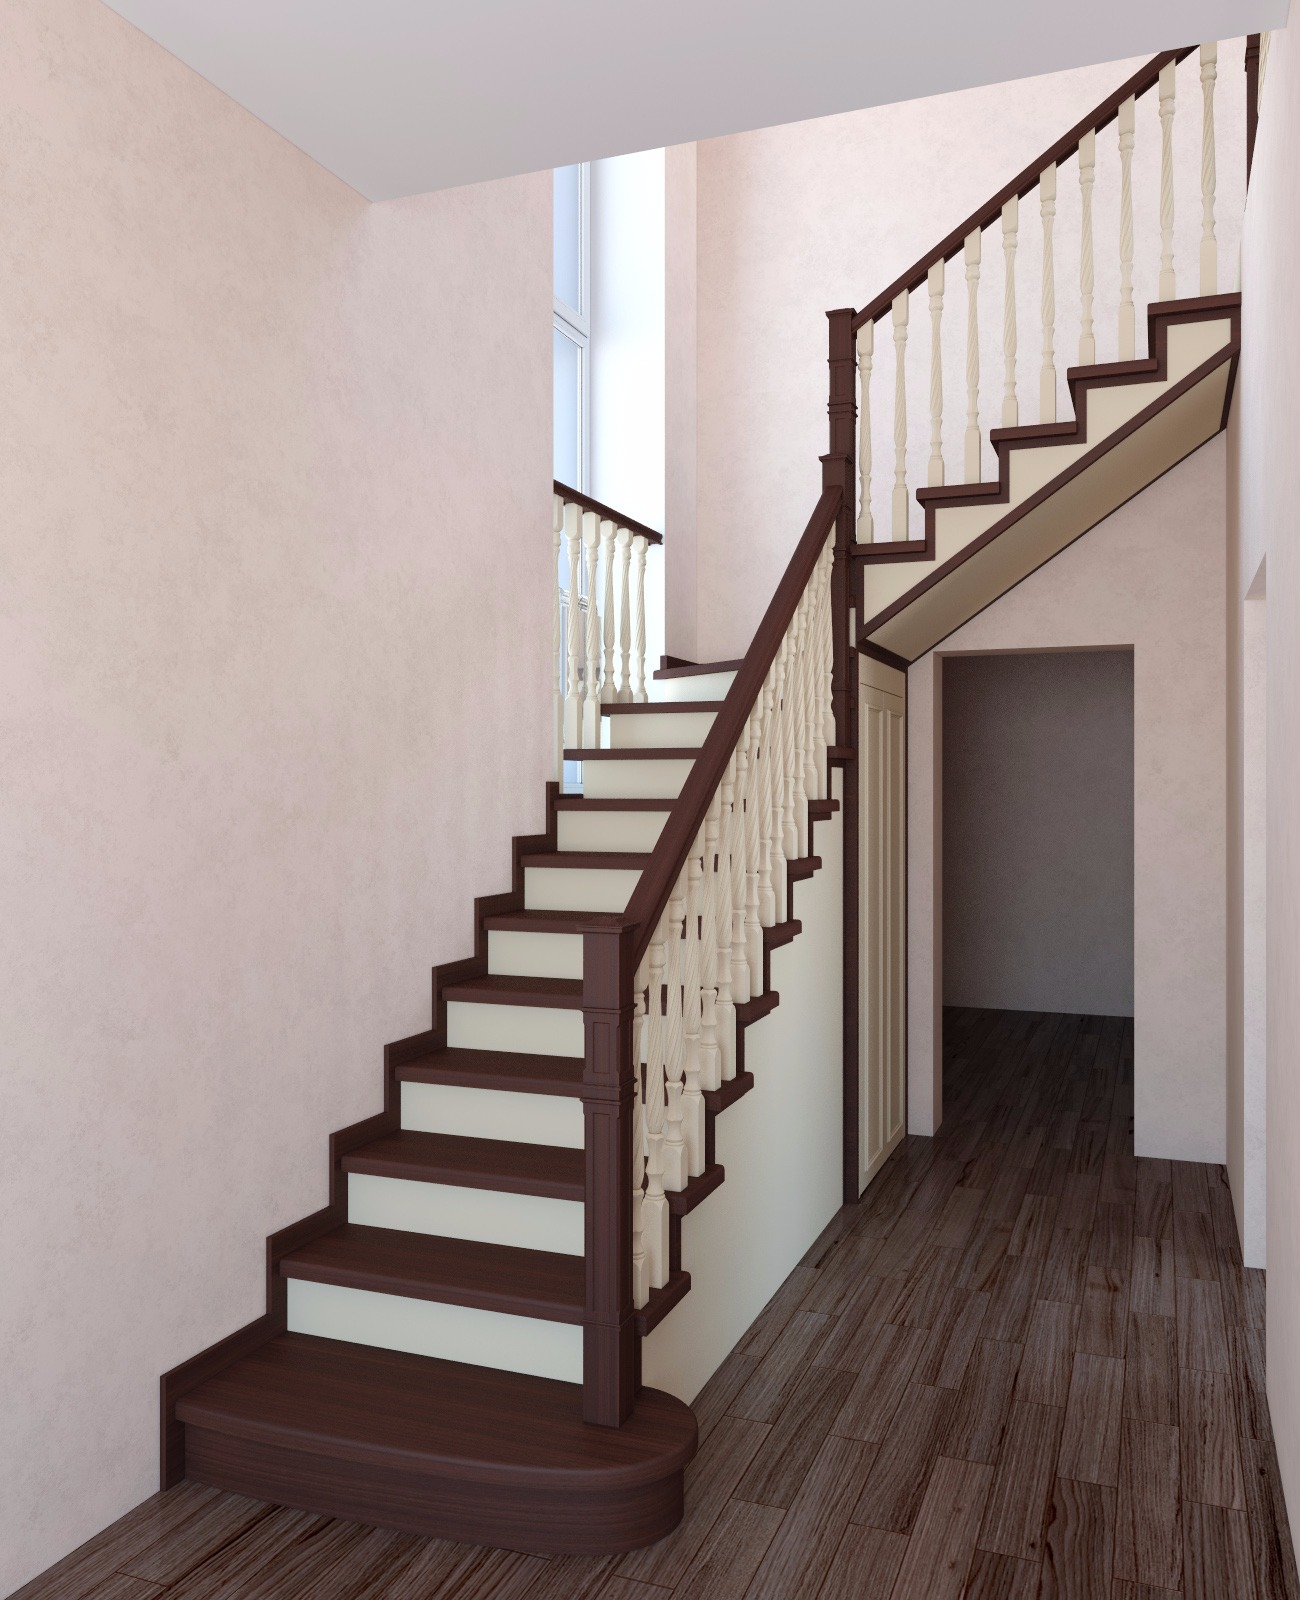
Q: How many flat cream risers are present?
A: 10